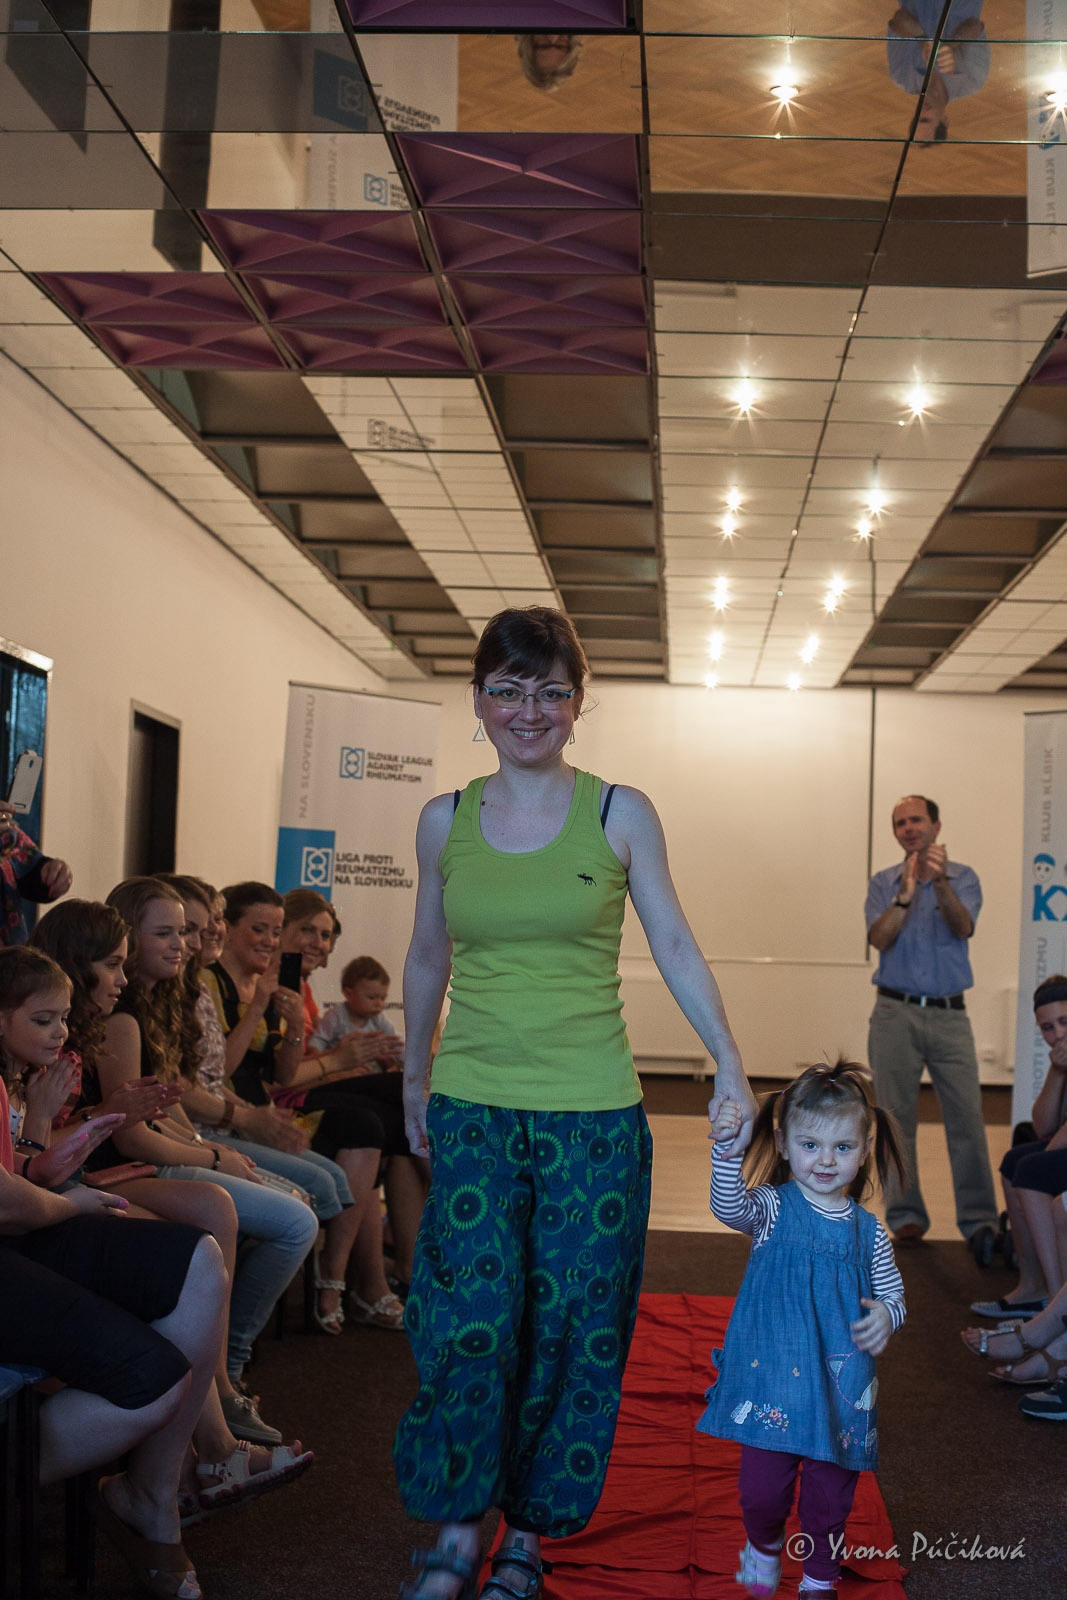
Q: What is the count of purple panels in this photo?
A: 11